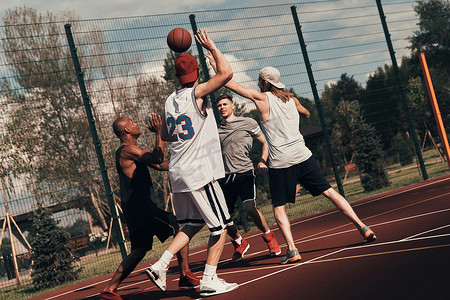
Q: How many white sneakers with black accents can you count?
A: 2